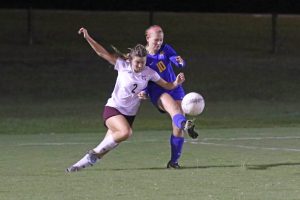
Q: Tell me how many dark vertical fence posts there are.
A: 3